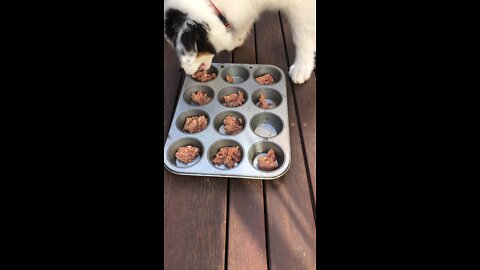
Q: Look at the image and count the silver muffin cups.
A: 12